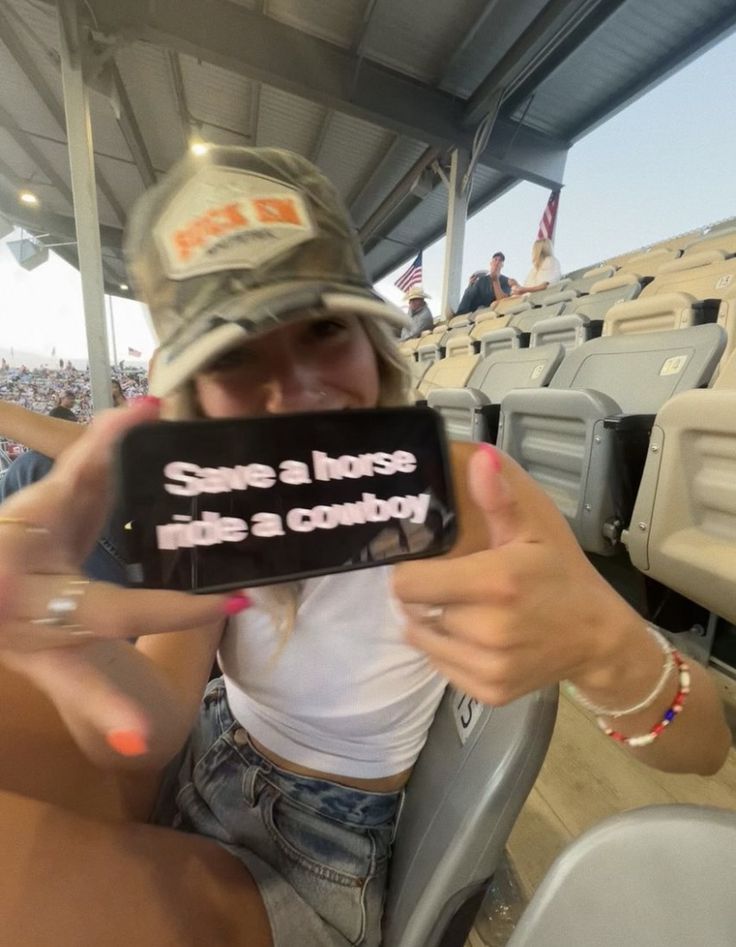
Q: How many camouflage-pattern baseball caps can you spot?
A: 1